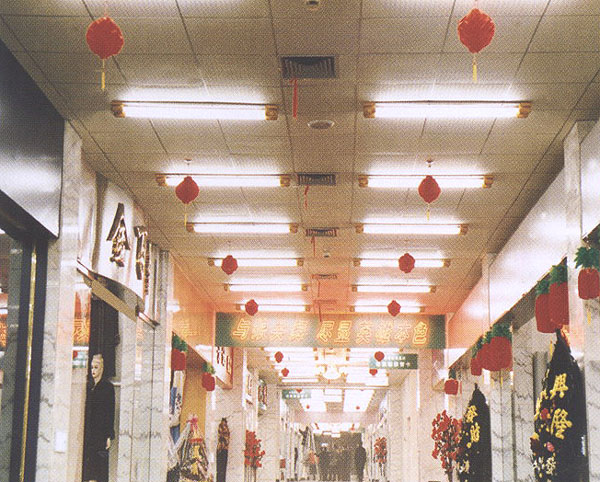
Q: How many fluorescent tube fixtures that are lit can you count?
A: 12